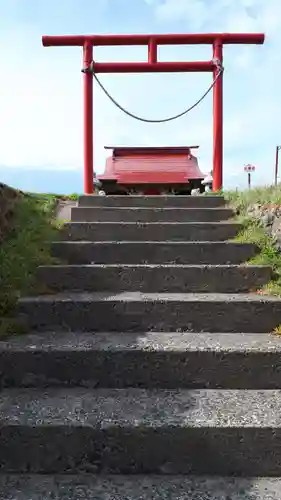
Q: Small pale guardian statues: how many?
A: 2